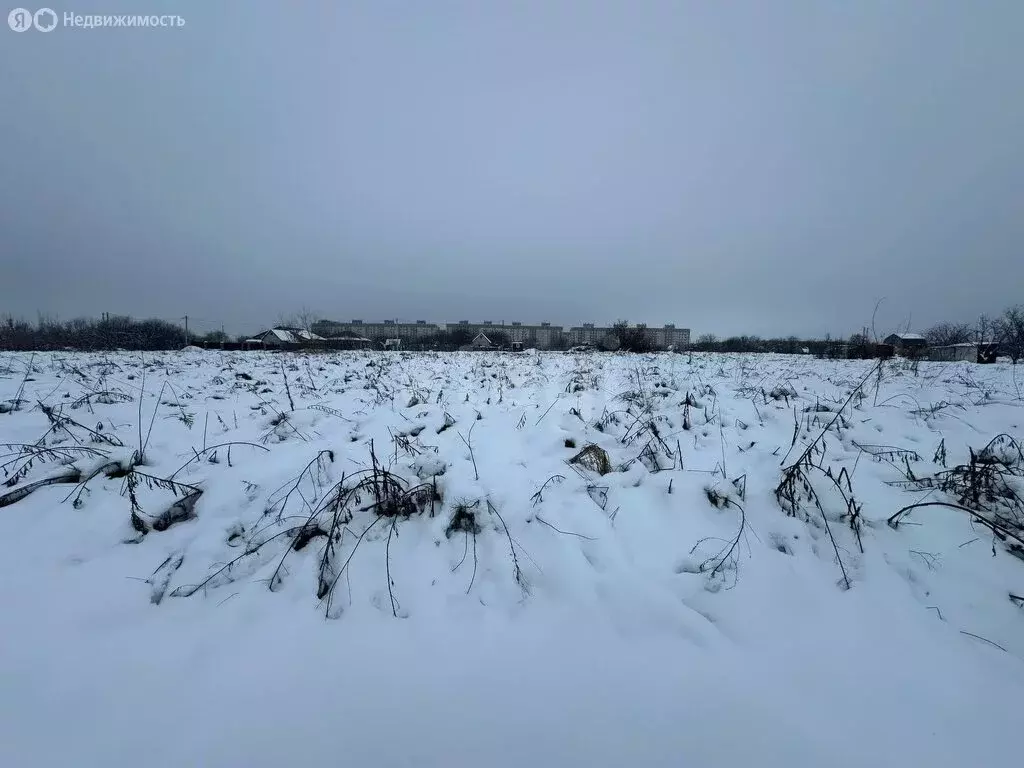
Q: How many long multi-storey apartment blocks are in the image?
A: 3